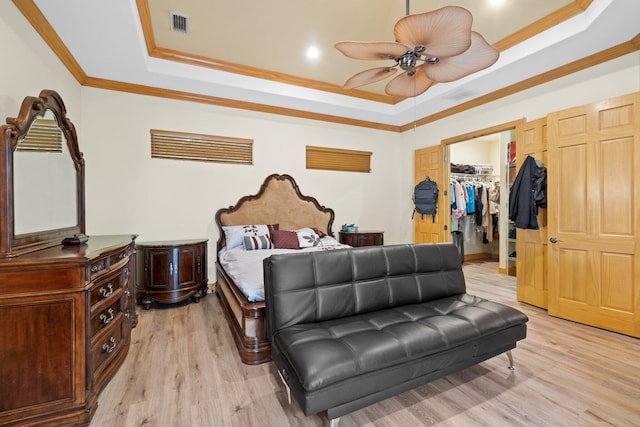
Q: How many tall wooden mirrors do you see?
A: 1